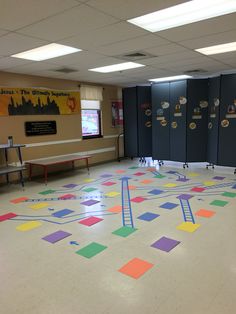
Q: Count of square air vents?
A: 3